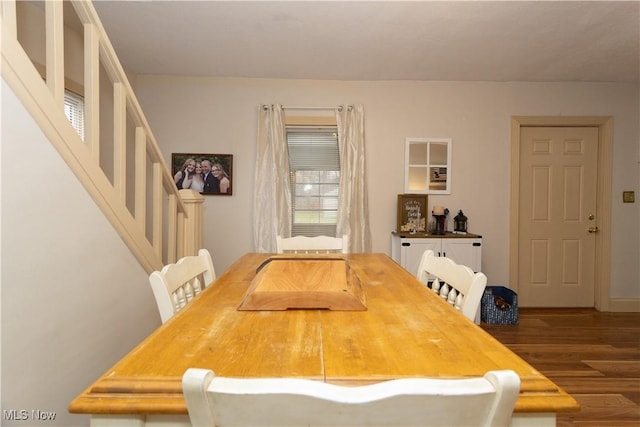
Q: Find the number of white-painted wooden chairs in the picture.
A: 4